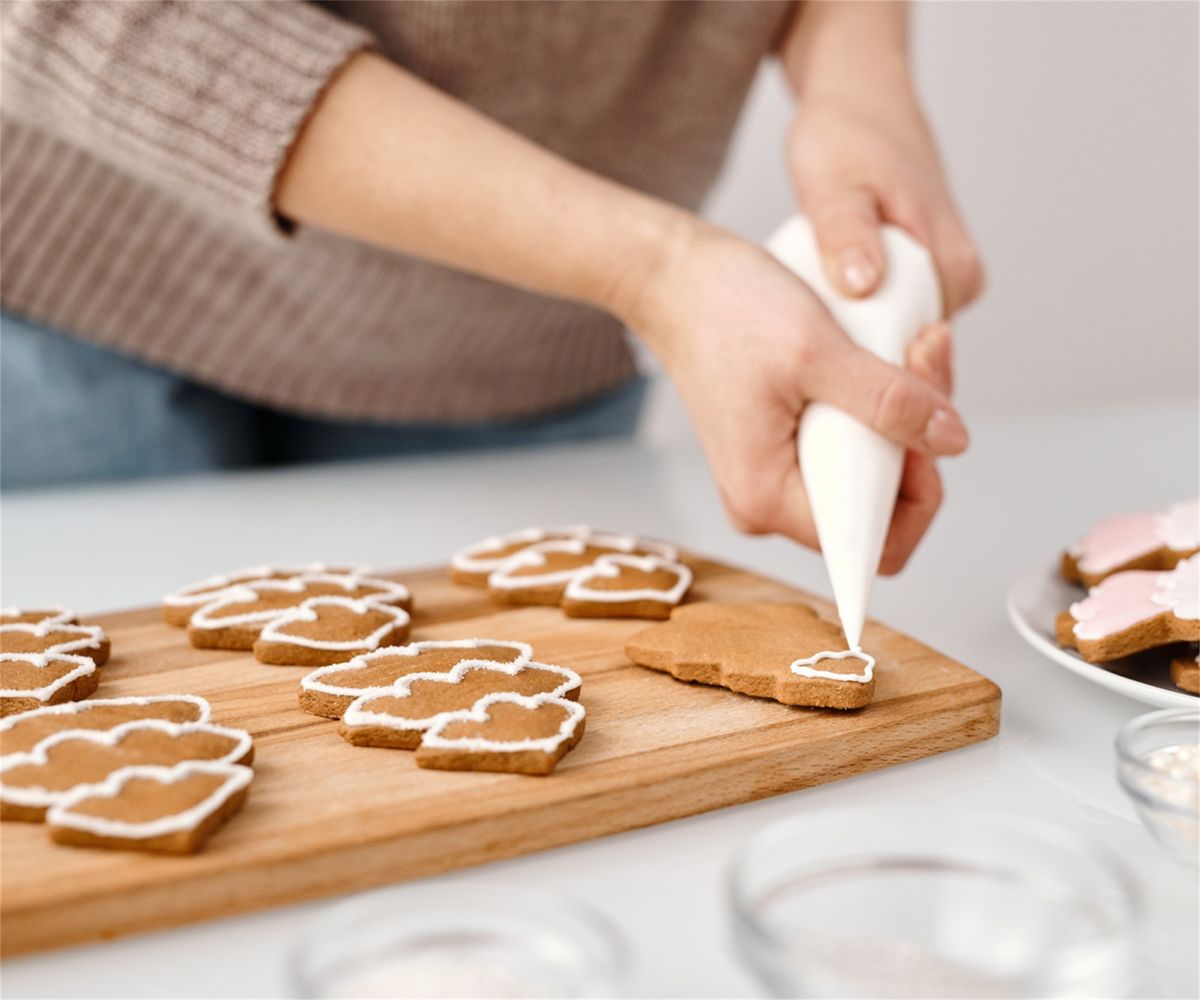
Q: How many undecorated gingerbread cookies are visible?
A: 1